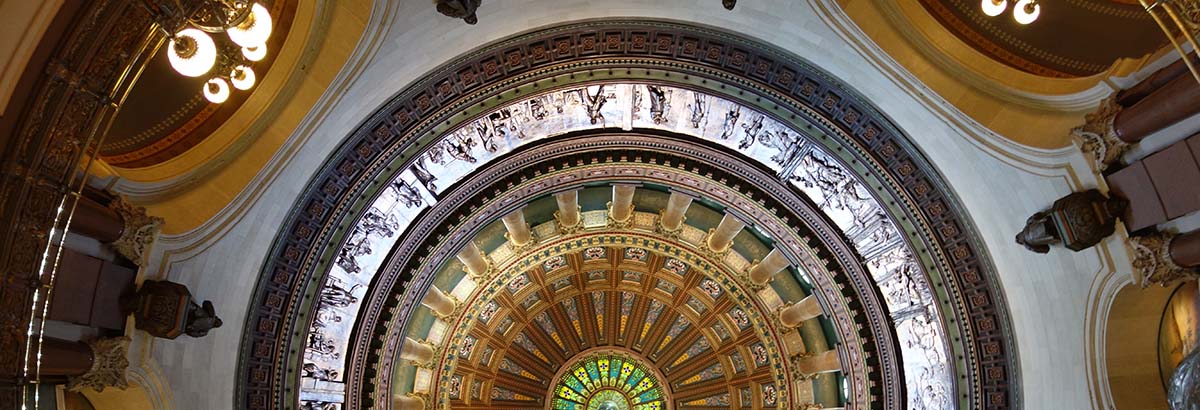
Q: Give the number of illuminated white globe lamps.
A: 7